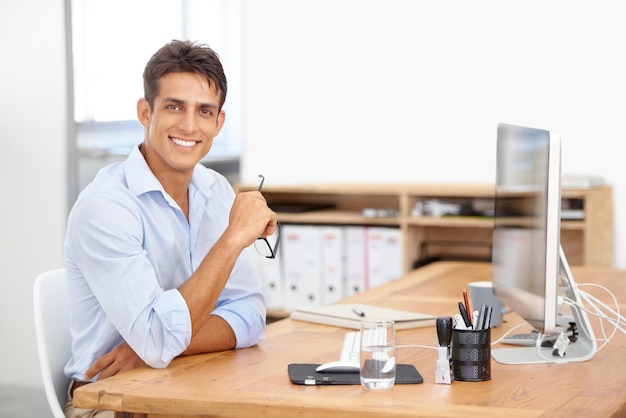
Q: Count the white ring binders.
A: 7